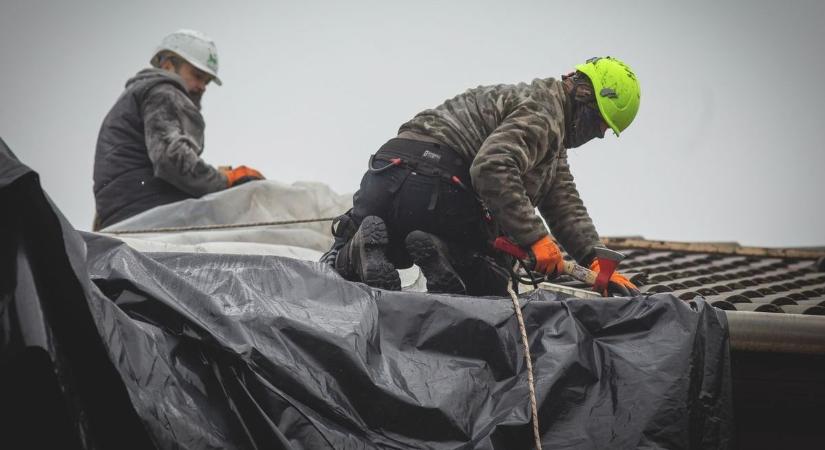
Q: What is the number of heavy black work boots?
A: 2